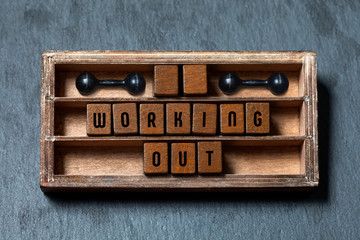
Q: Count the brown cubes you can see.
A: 12